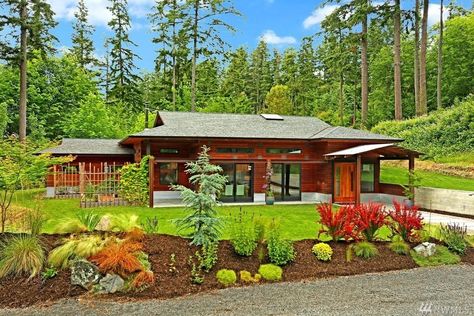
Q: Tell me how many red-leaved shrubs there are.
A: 3